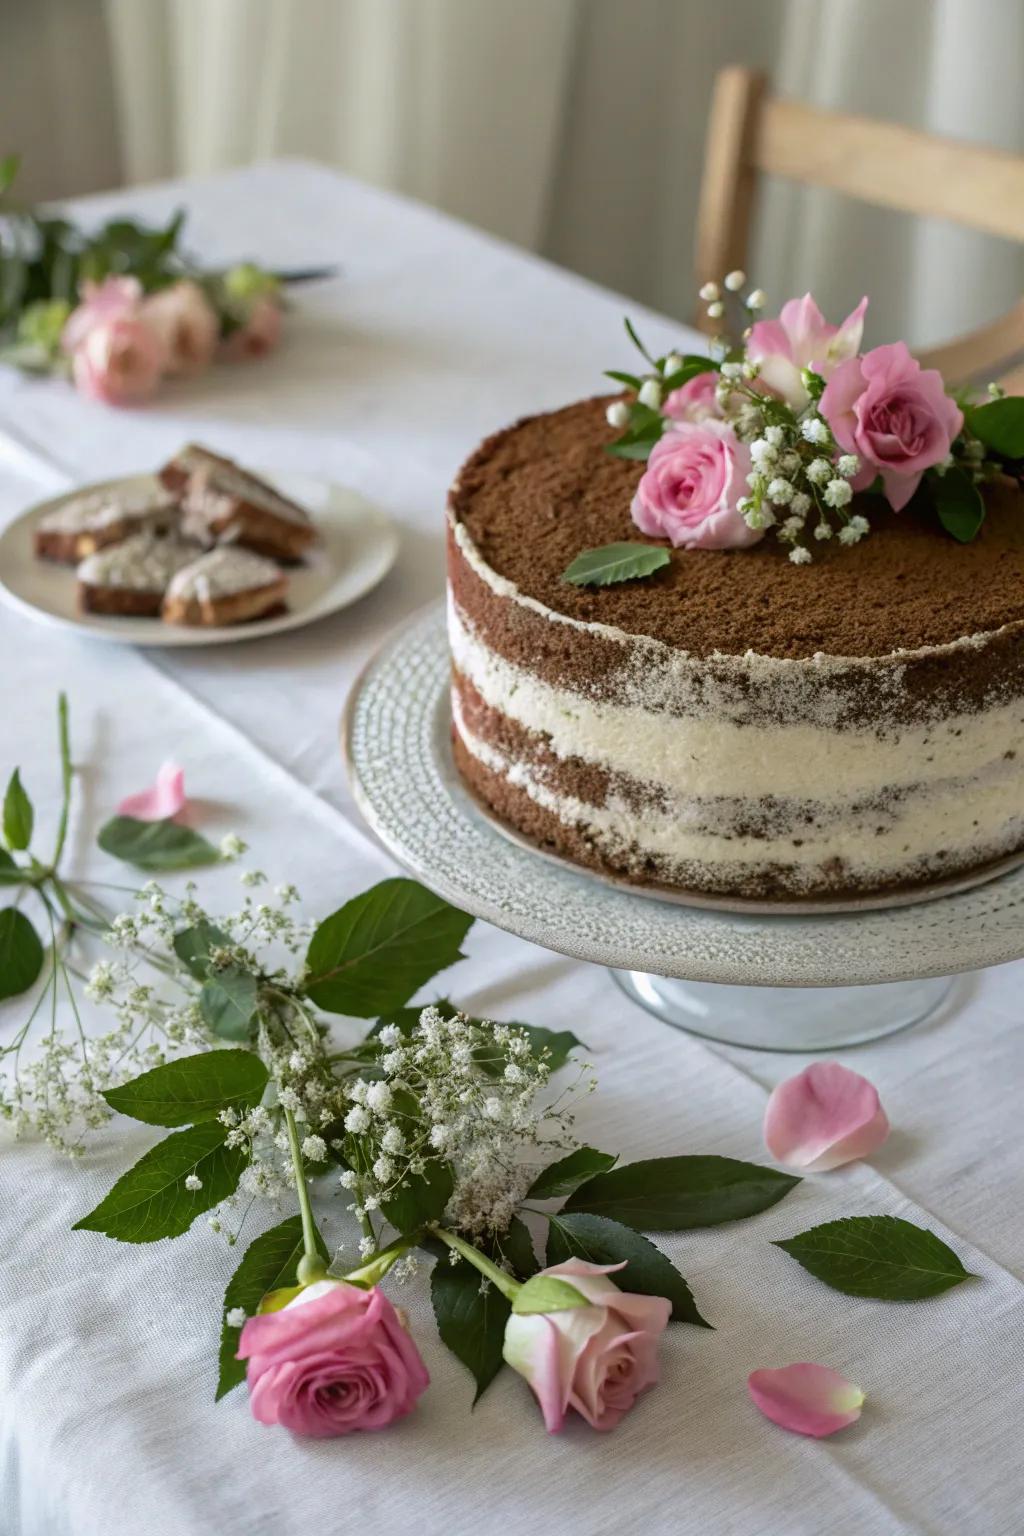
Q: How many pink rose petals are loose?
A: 3